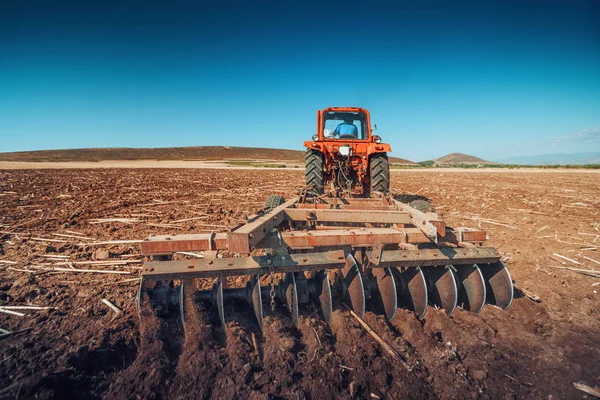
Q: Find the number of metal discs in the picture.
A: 12